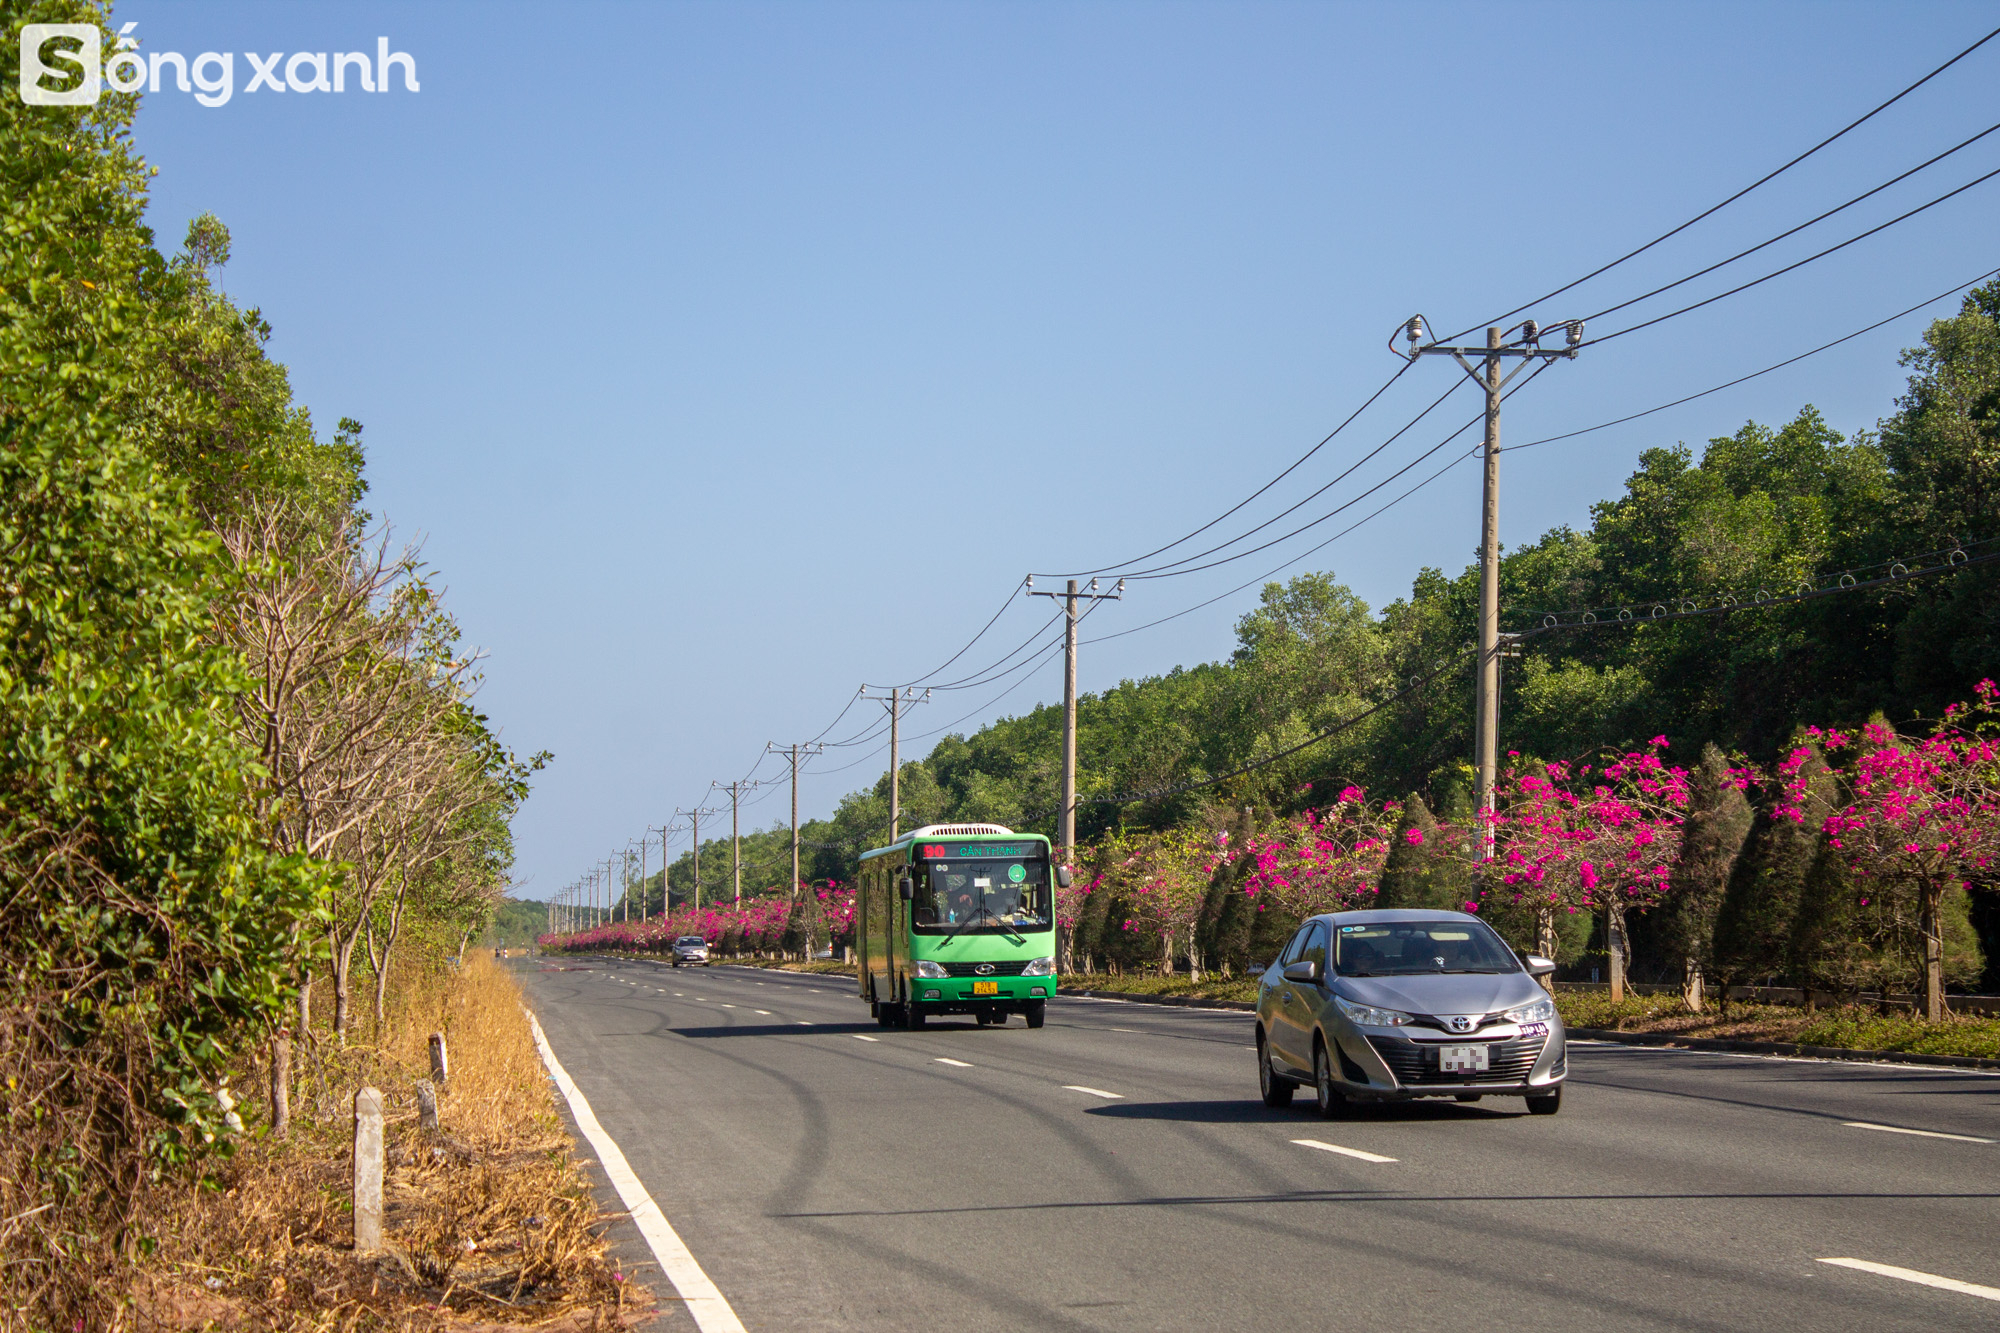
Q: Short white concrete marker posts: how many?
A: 3